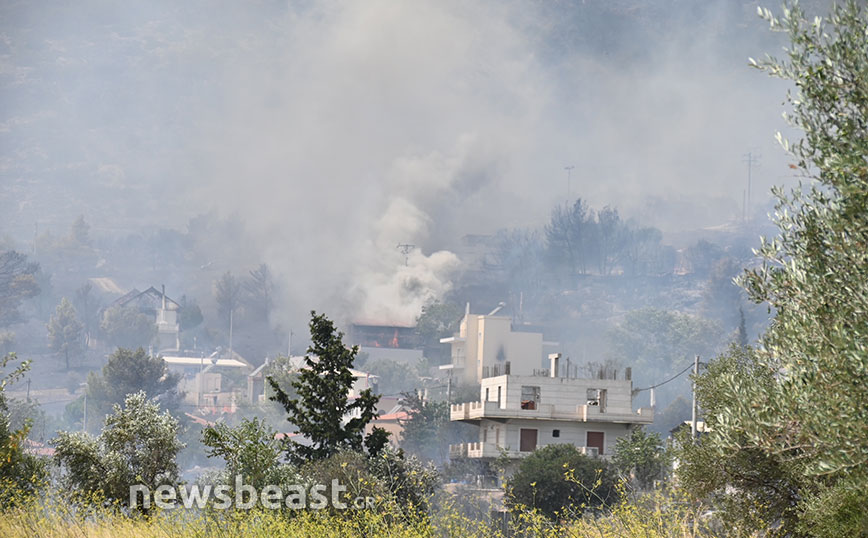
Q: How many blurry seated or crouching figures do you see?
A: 0